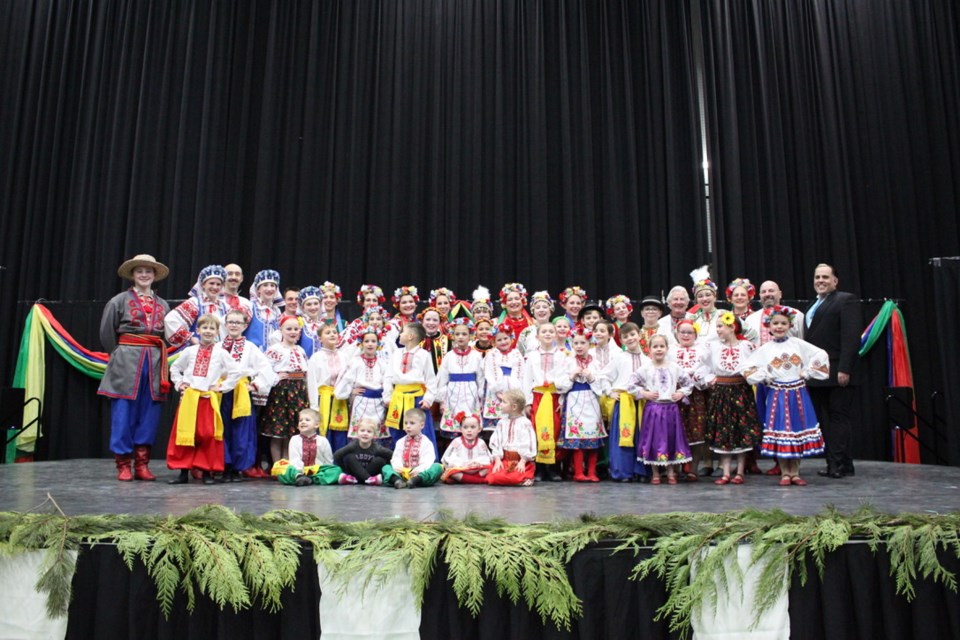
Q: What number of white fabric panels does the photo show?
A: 3